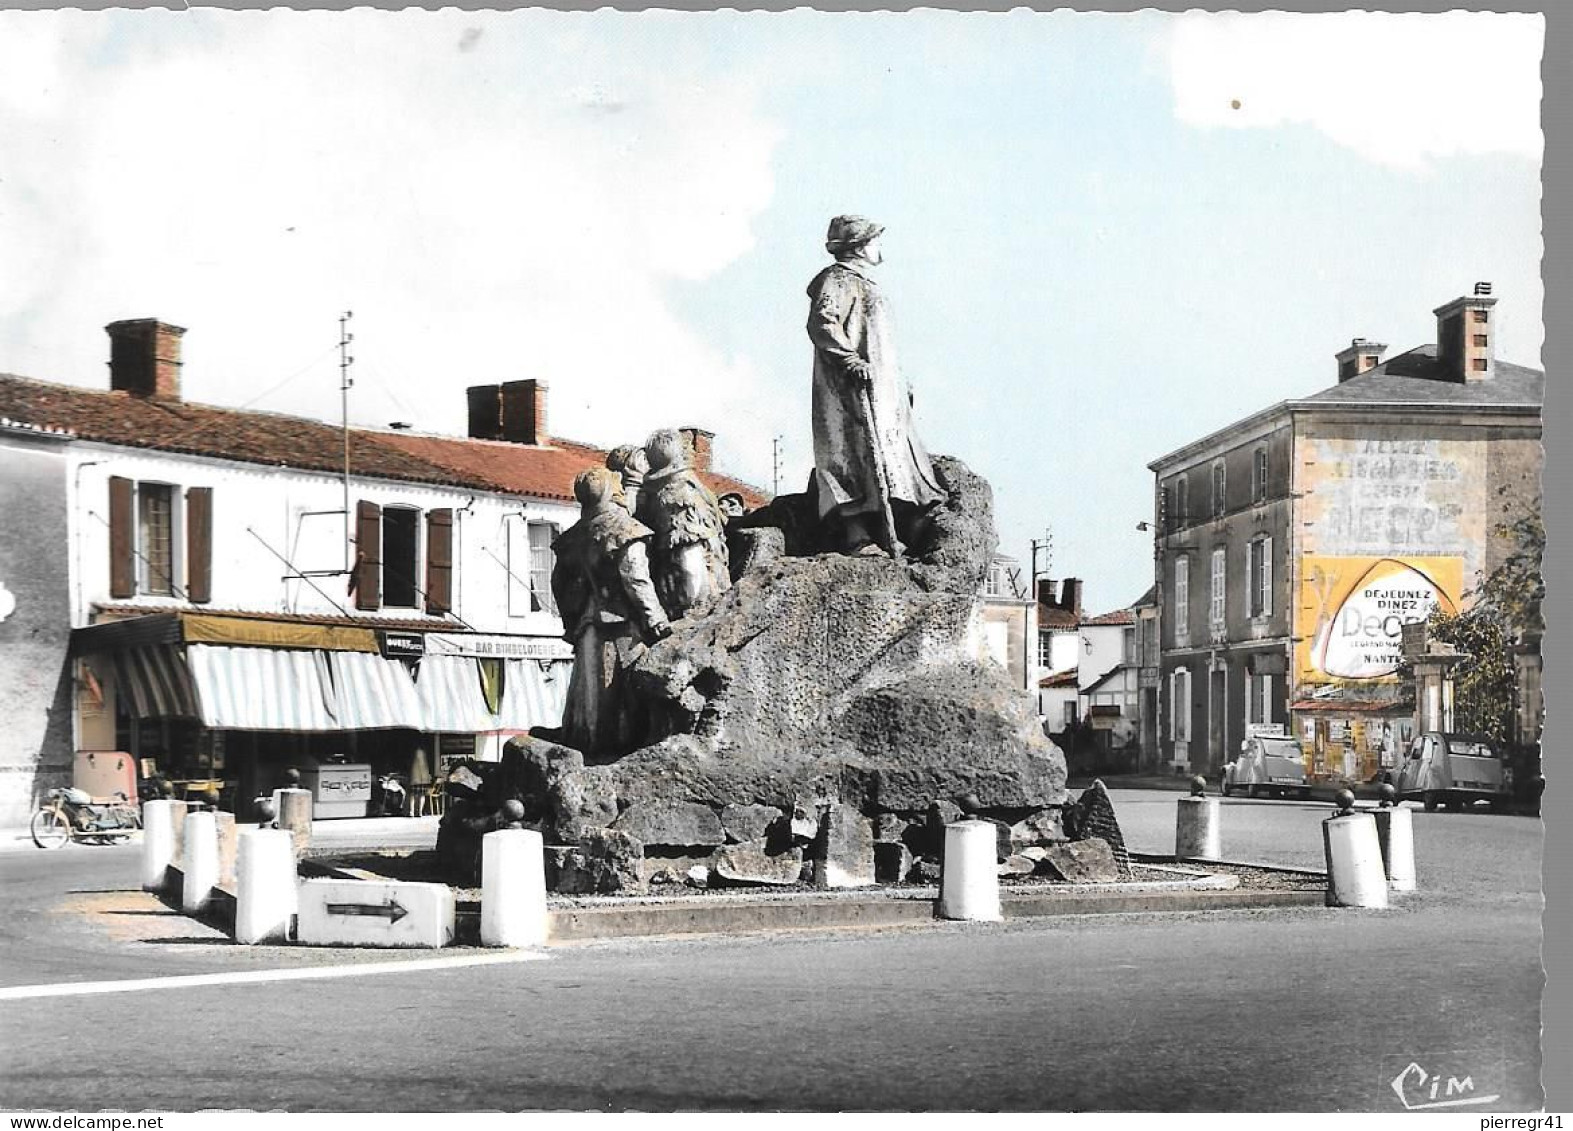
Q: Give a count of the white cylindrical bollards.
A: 9